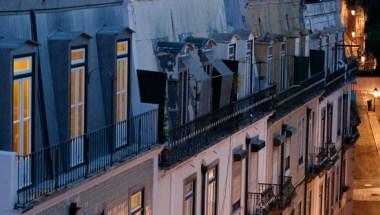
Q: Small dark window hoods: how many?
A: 4